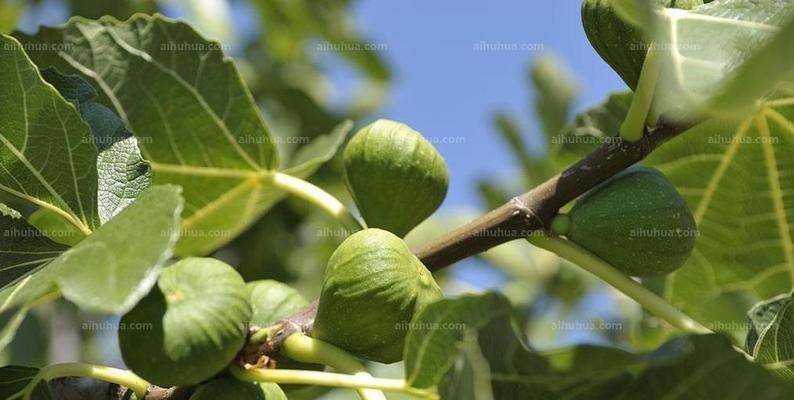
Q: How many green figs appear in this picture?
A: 7